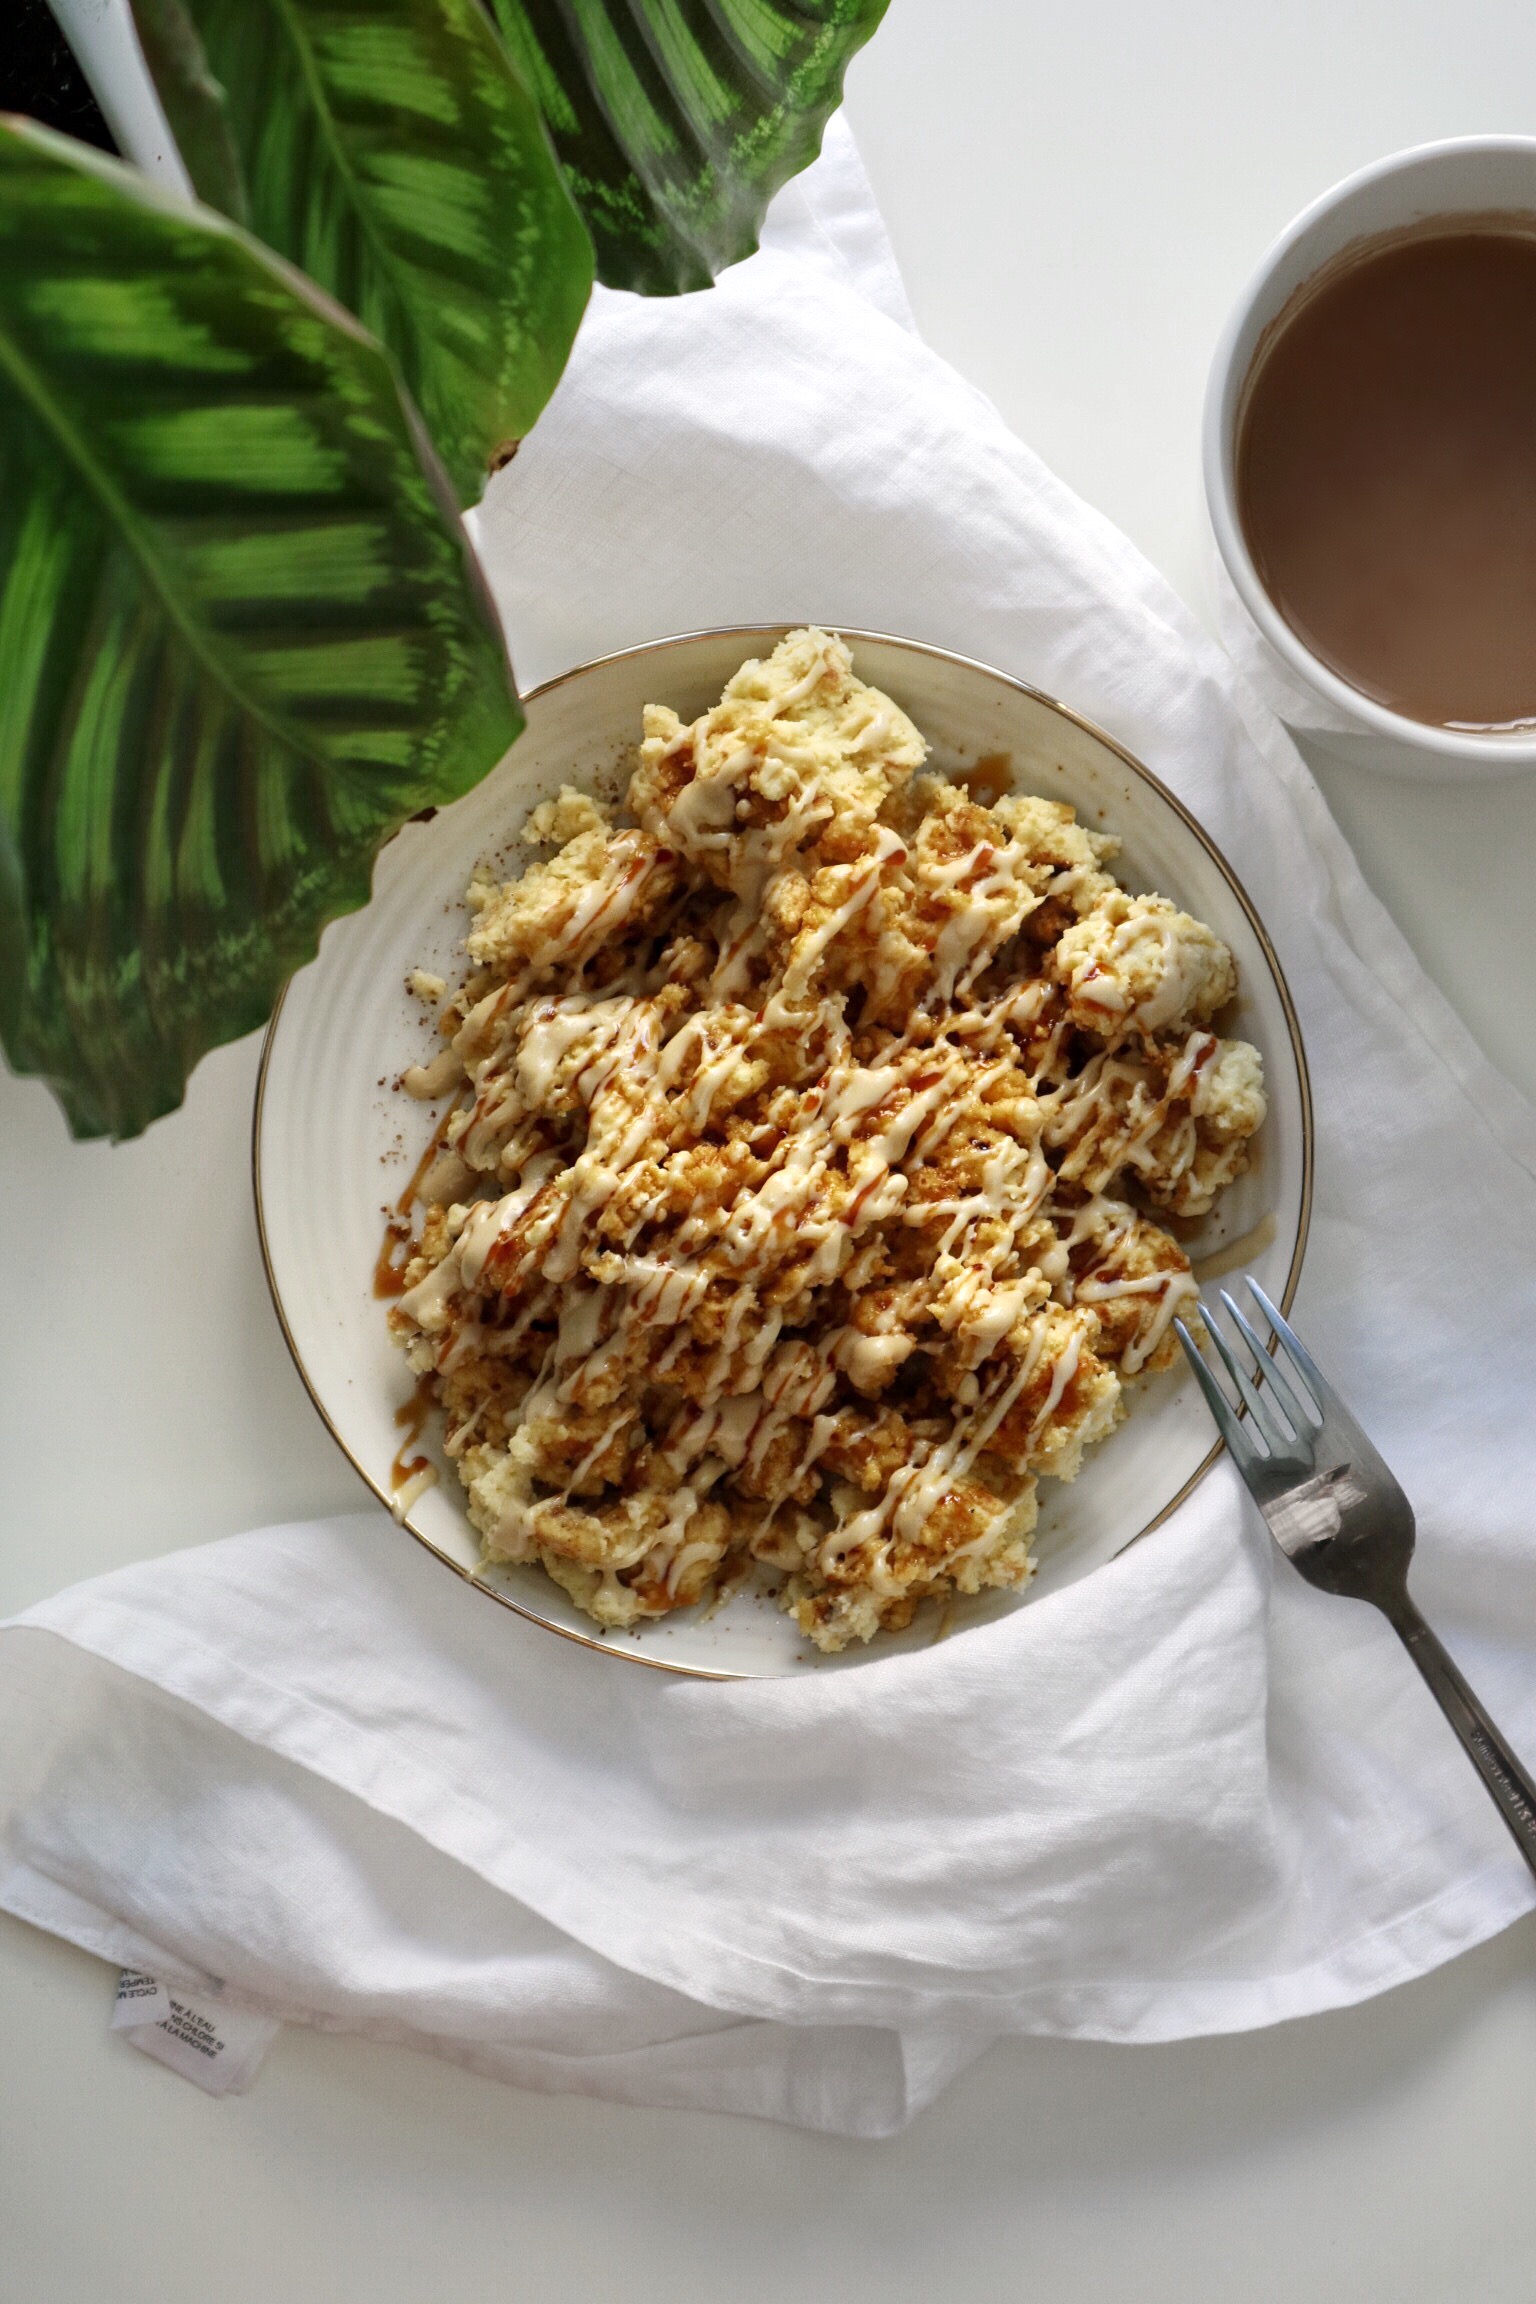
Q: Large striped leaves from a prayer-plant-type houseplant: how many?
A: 3